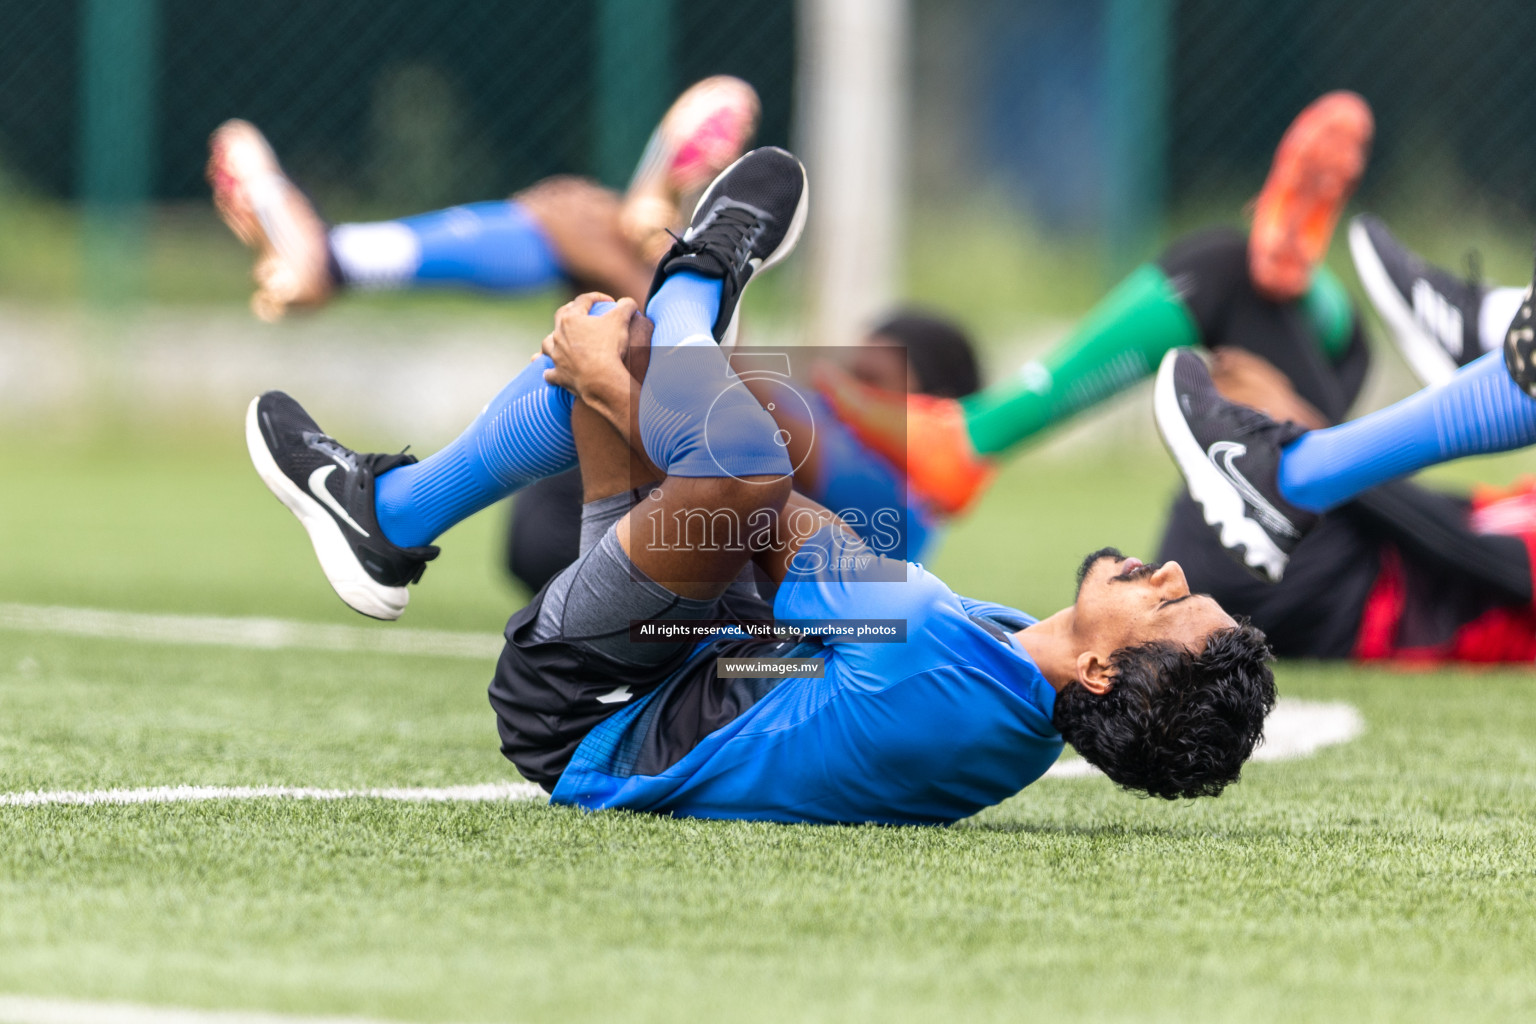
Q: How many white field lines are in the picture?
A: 3